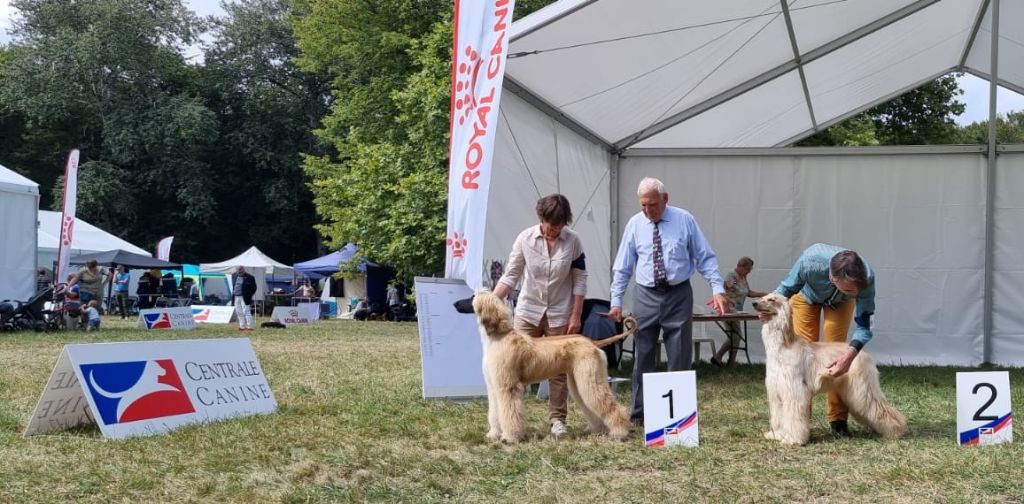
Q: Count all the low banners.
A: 4